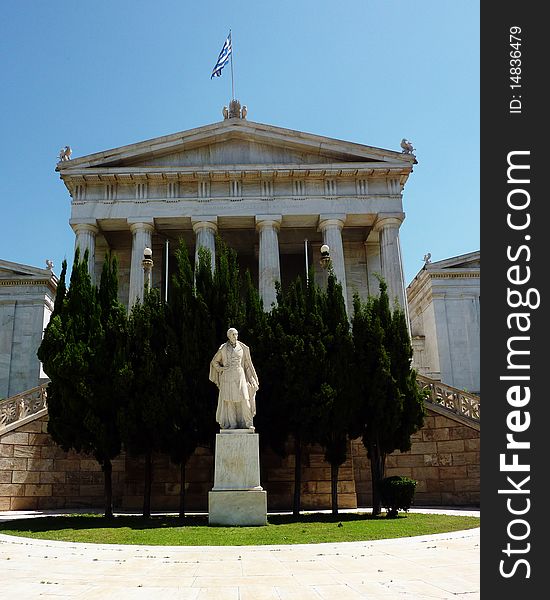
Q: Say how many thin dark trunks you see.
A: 6